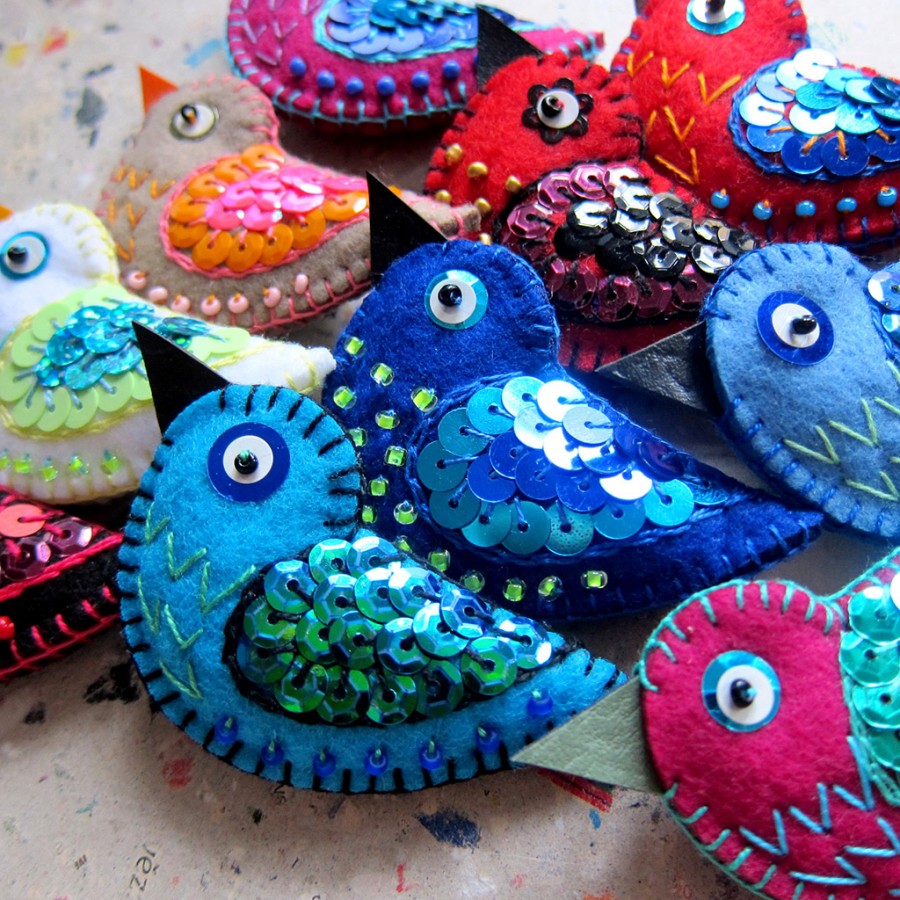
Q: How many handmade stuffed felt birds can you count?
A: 10